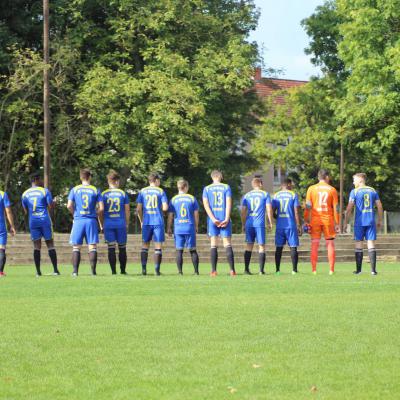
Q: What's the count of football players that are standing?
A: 11